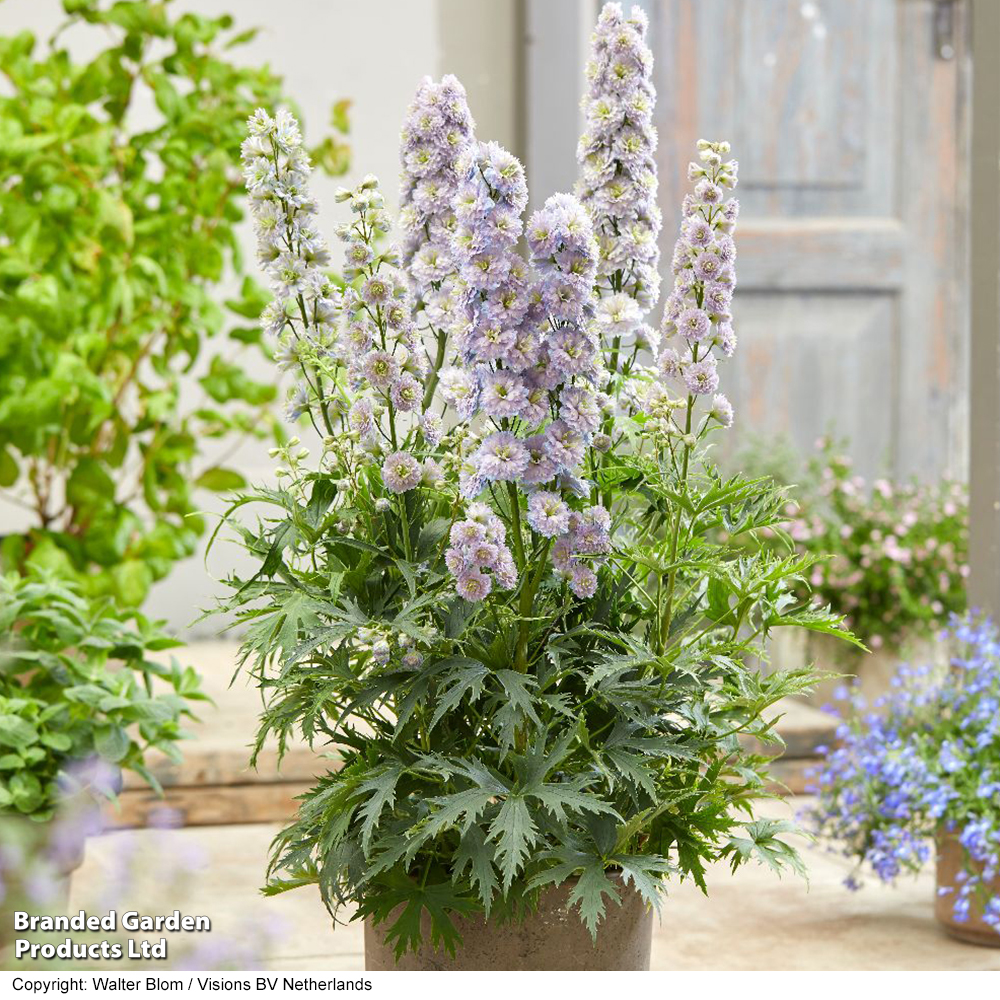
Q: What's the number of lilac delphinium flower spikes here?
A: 7